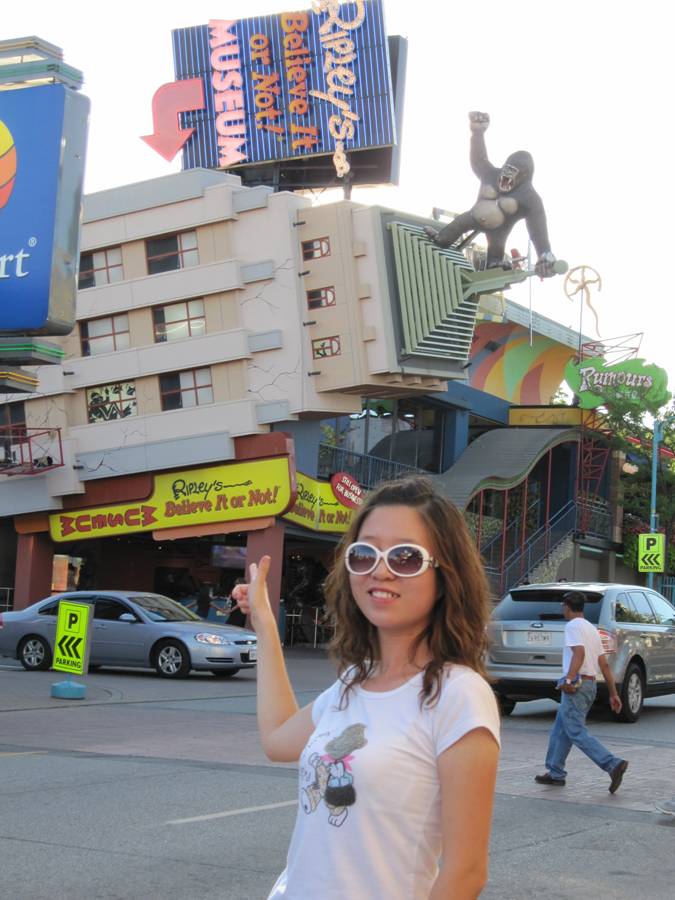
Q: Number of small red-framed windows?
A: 3